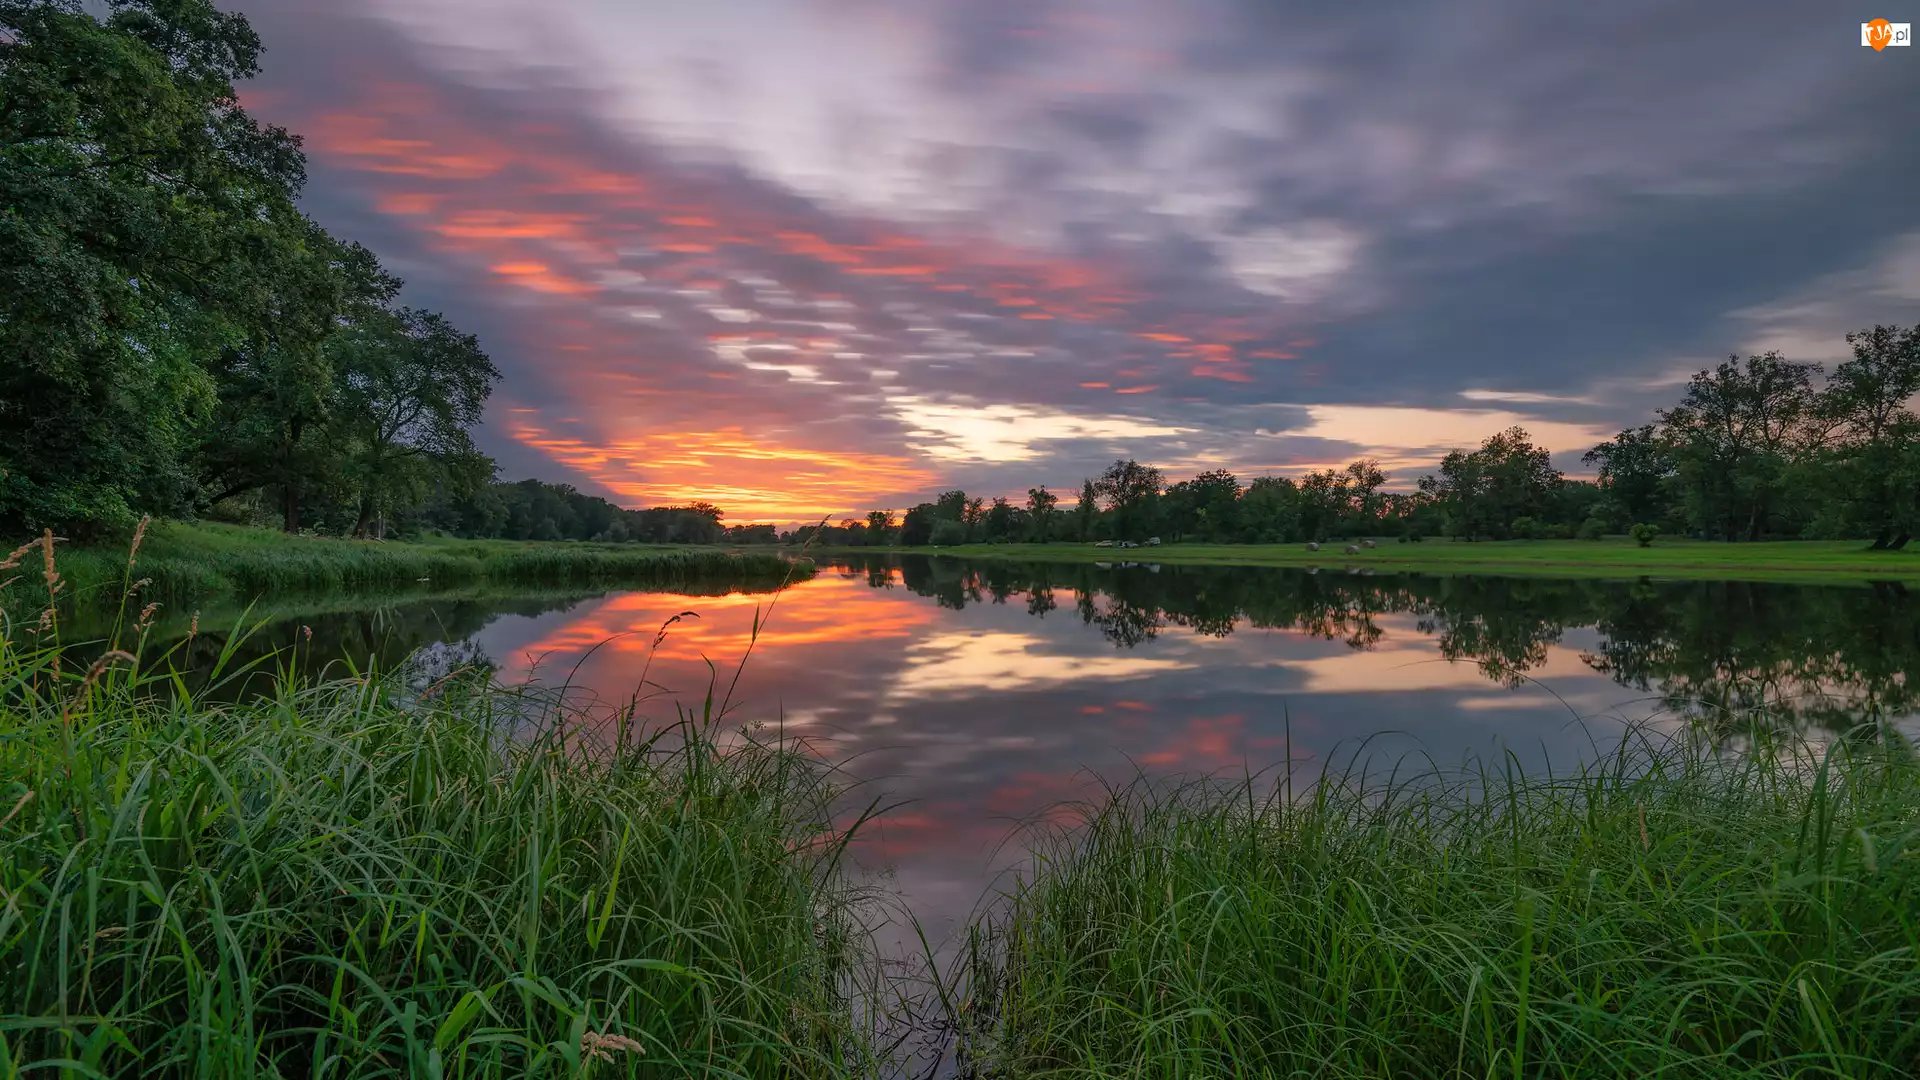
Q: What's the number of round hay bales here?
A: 3